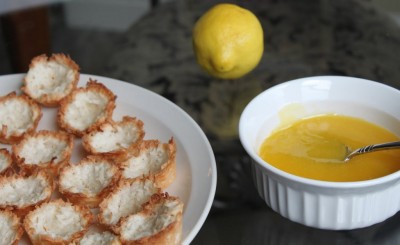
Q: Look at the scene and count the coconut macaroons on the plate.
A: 14